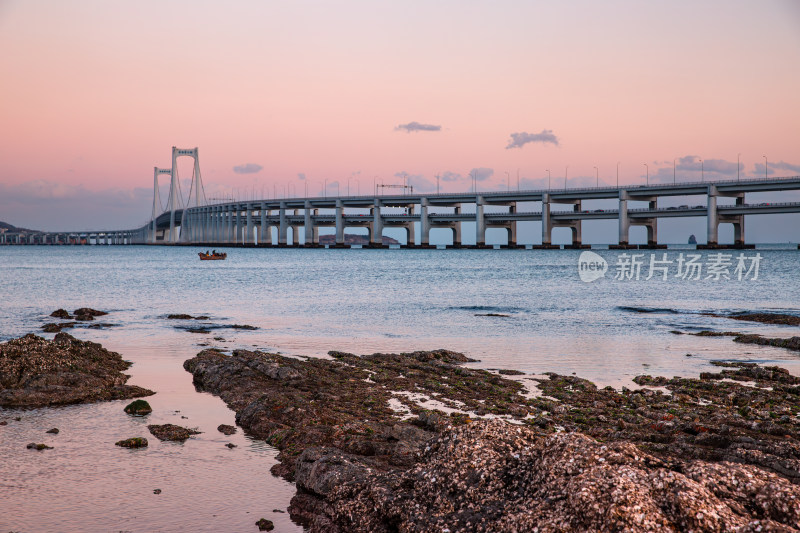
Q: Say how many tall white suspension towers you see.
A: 2